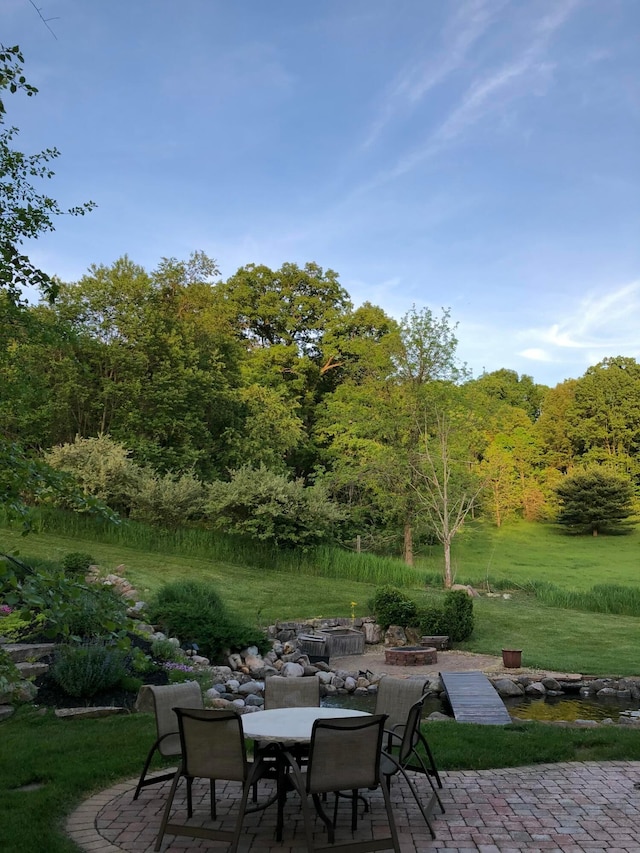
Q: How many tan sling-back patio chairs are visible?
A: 6